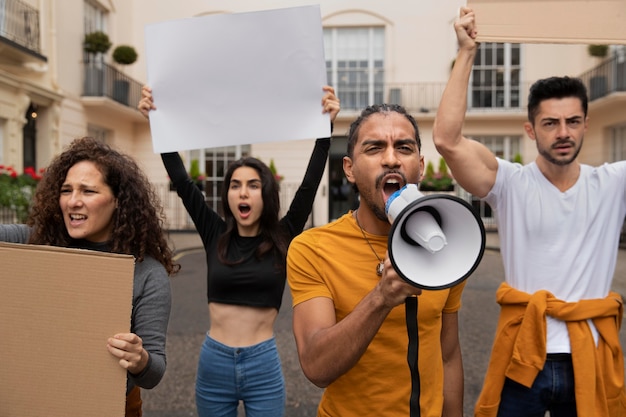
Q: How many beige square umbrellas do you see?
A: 0